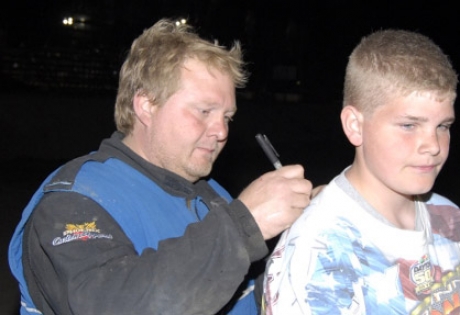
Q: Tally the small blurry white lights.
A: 4